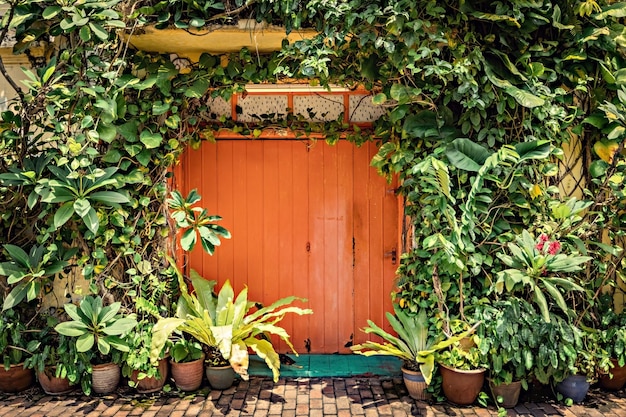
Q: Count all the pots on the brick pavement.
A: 11